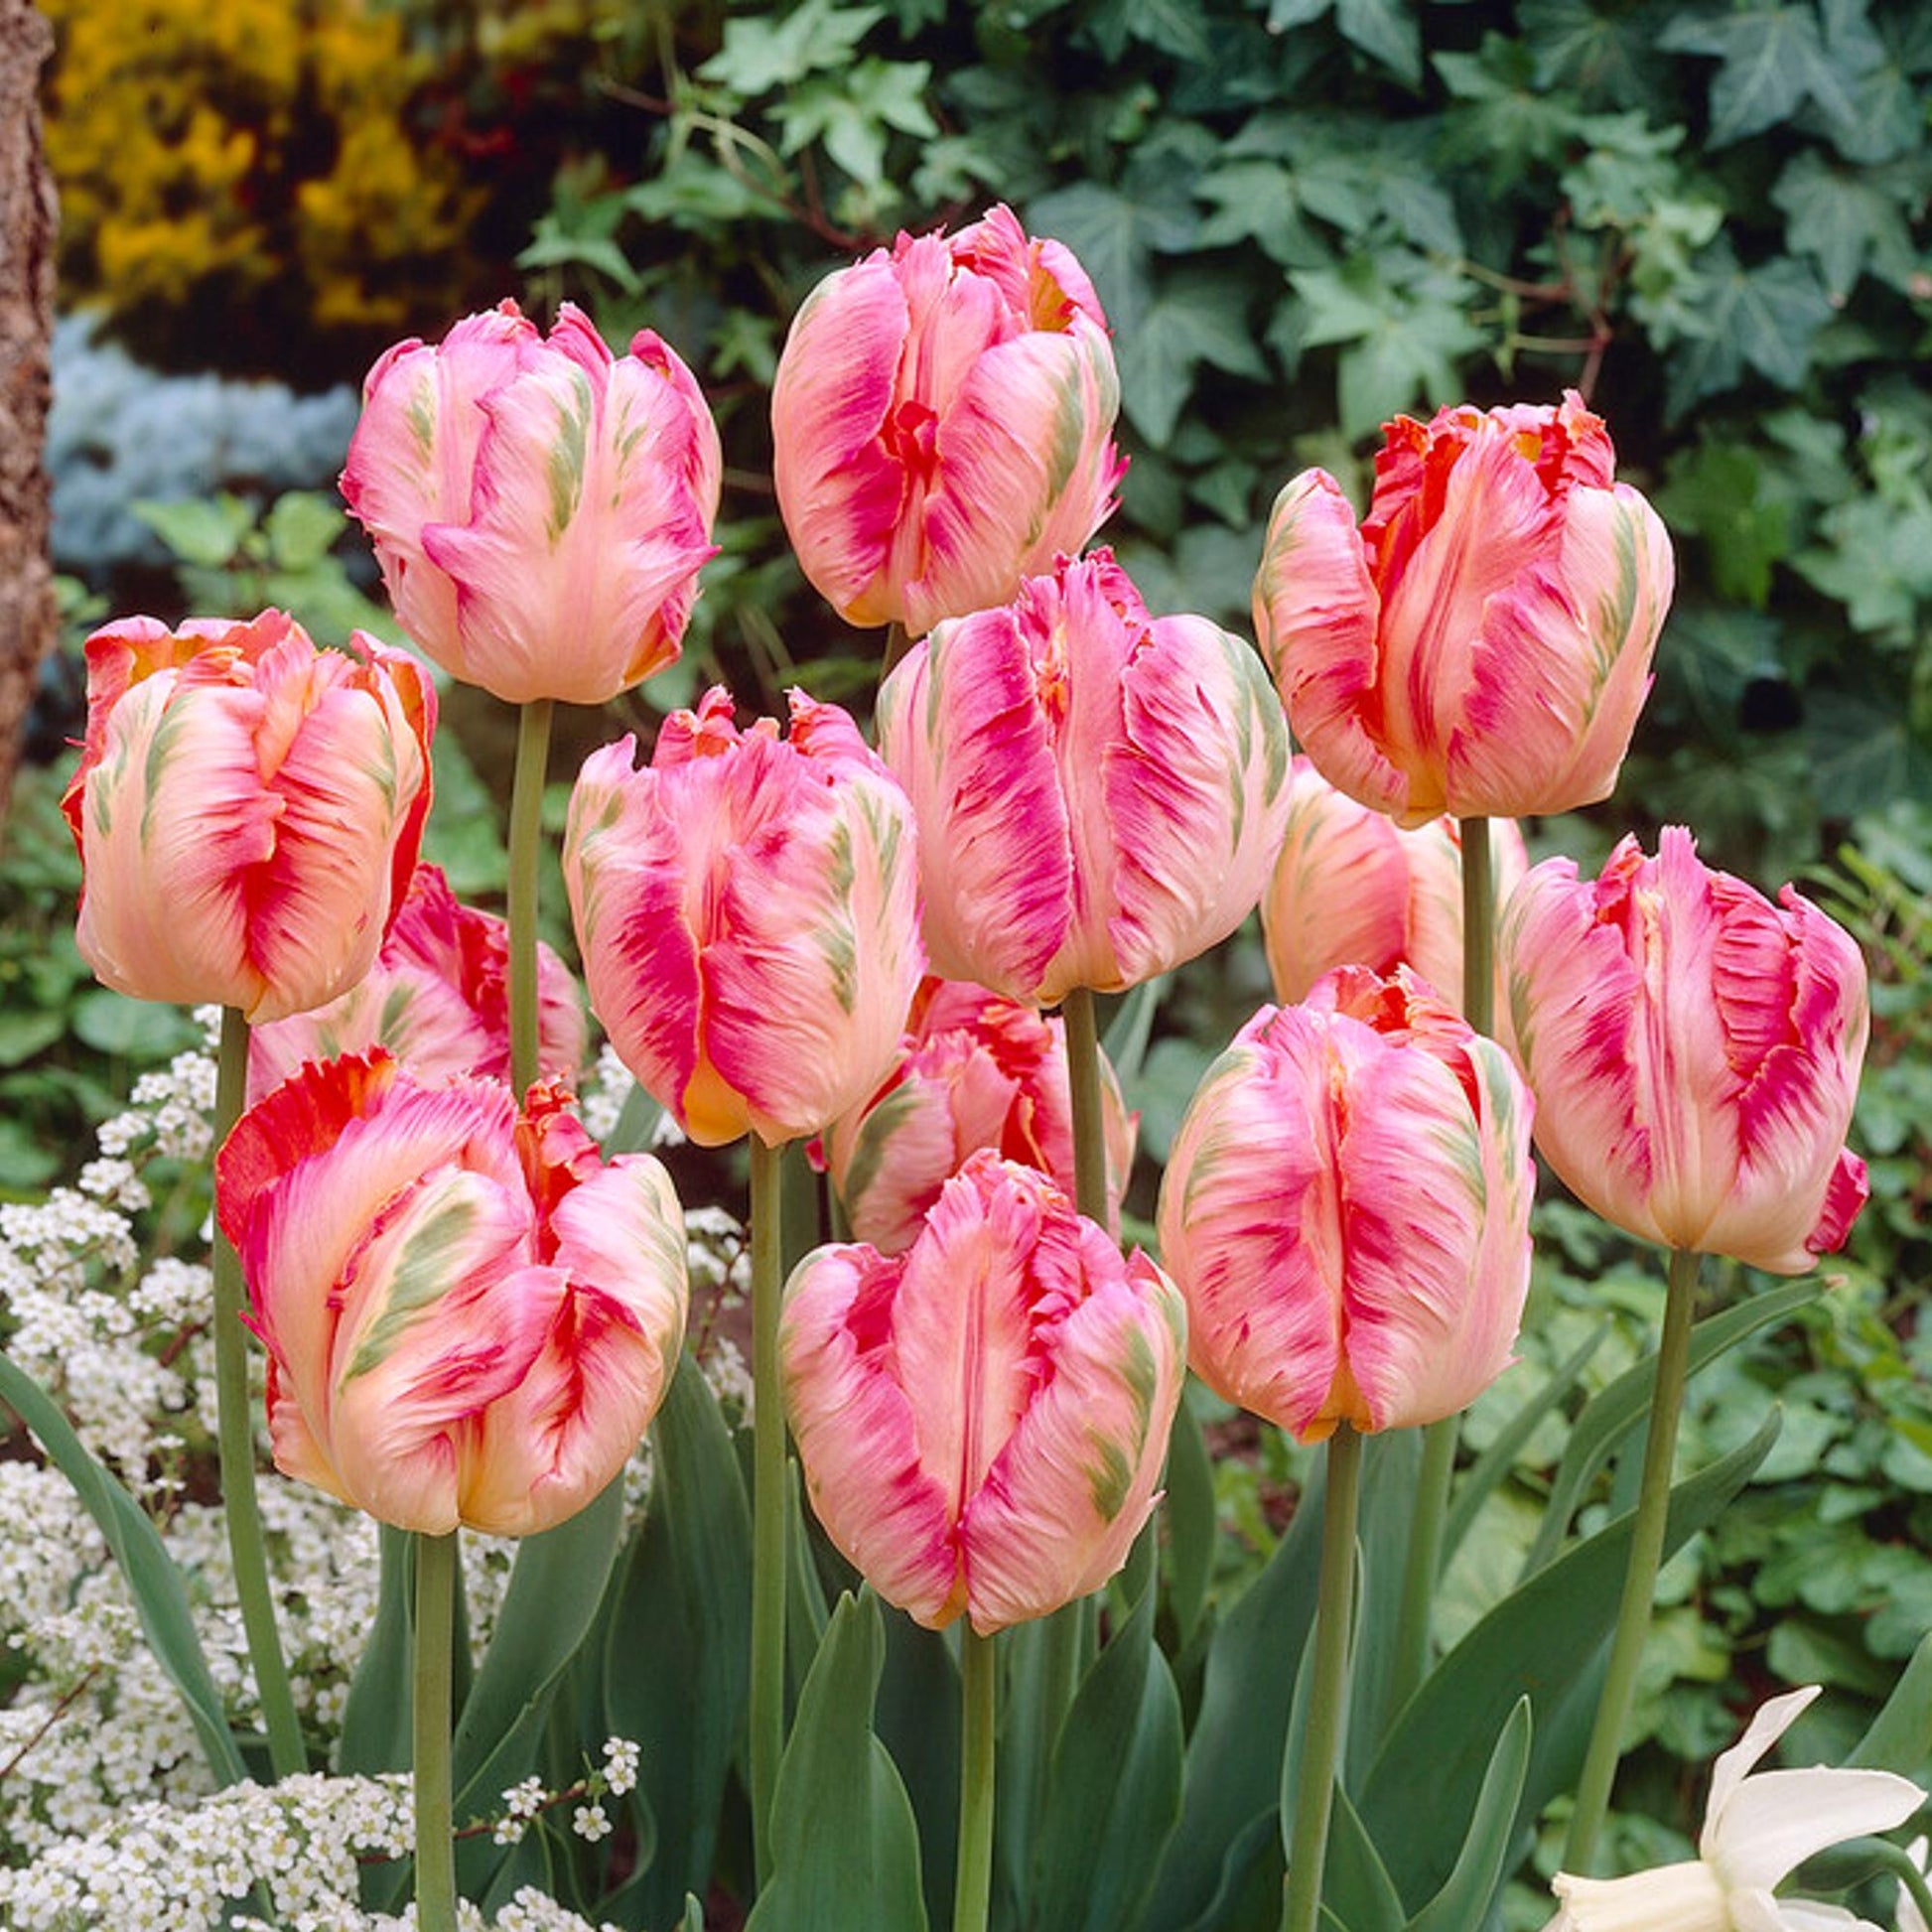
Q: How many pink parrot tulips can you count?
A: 13